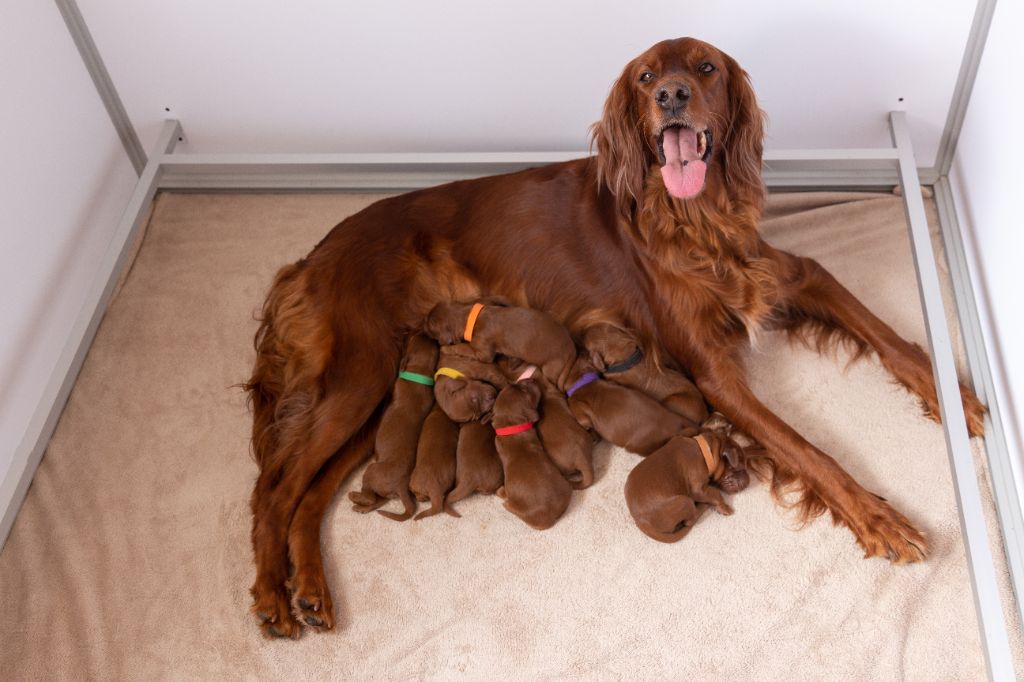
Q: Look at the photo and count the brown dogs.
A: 11